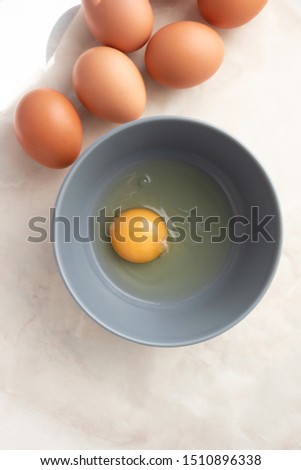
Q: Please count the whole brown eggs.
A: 5